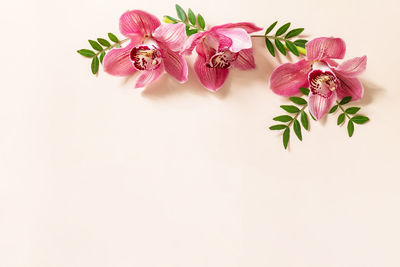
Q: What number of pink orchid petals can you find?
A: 15